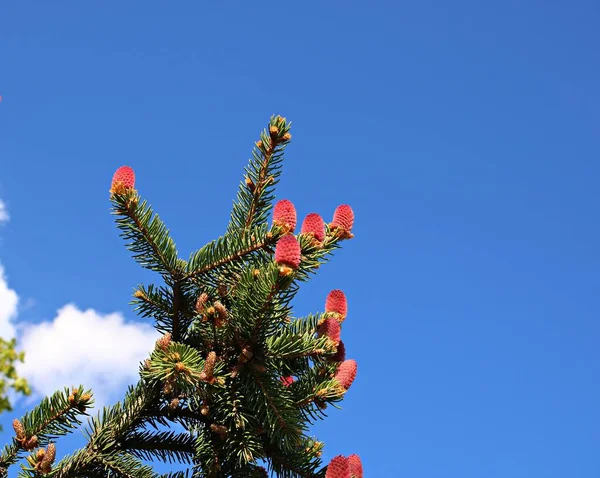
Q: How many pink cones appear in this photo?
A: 12